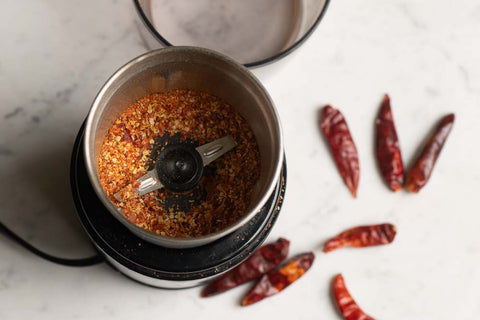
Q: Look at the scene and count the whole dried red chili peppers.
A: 7